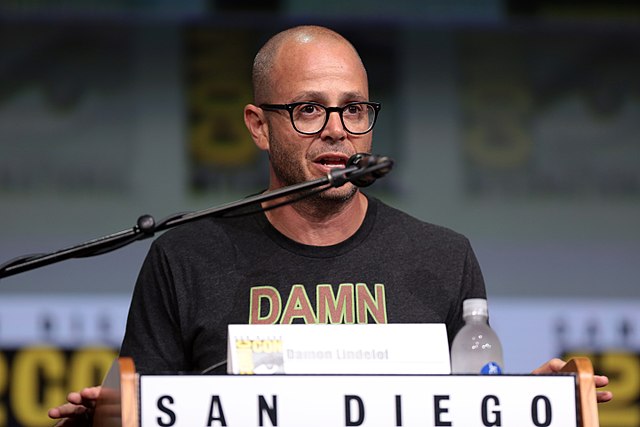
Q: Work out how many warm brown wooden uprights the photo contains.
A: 2